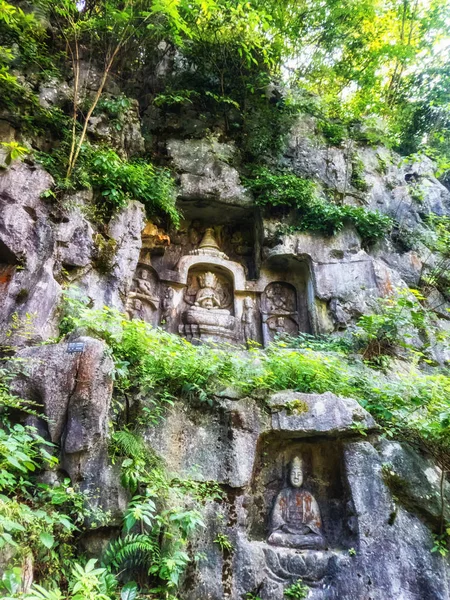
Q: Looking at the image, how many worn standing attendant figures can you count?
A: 2